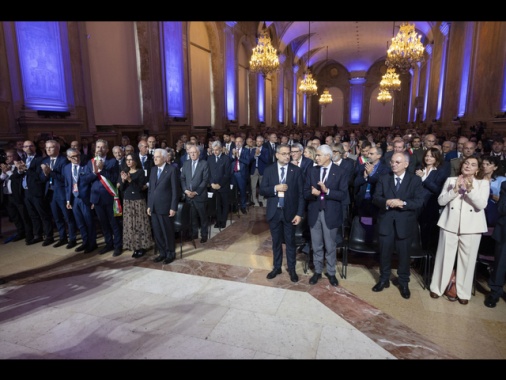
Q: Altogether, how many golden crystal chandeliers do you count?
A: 6